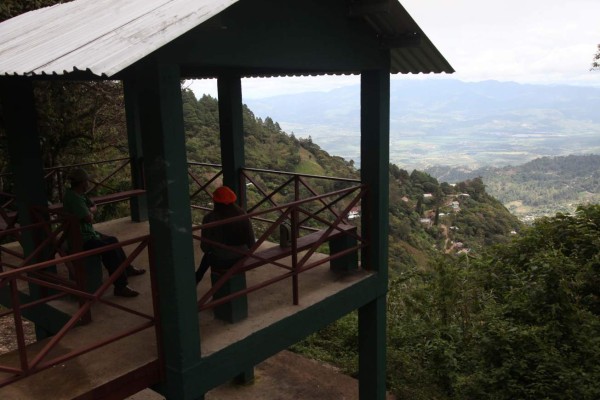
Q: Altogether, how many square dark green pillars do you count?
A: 5